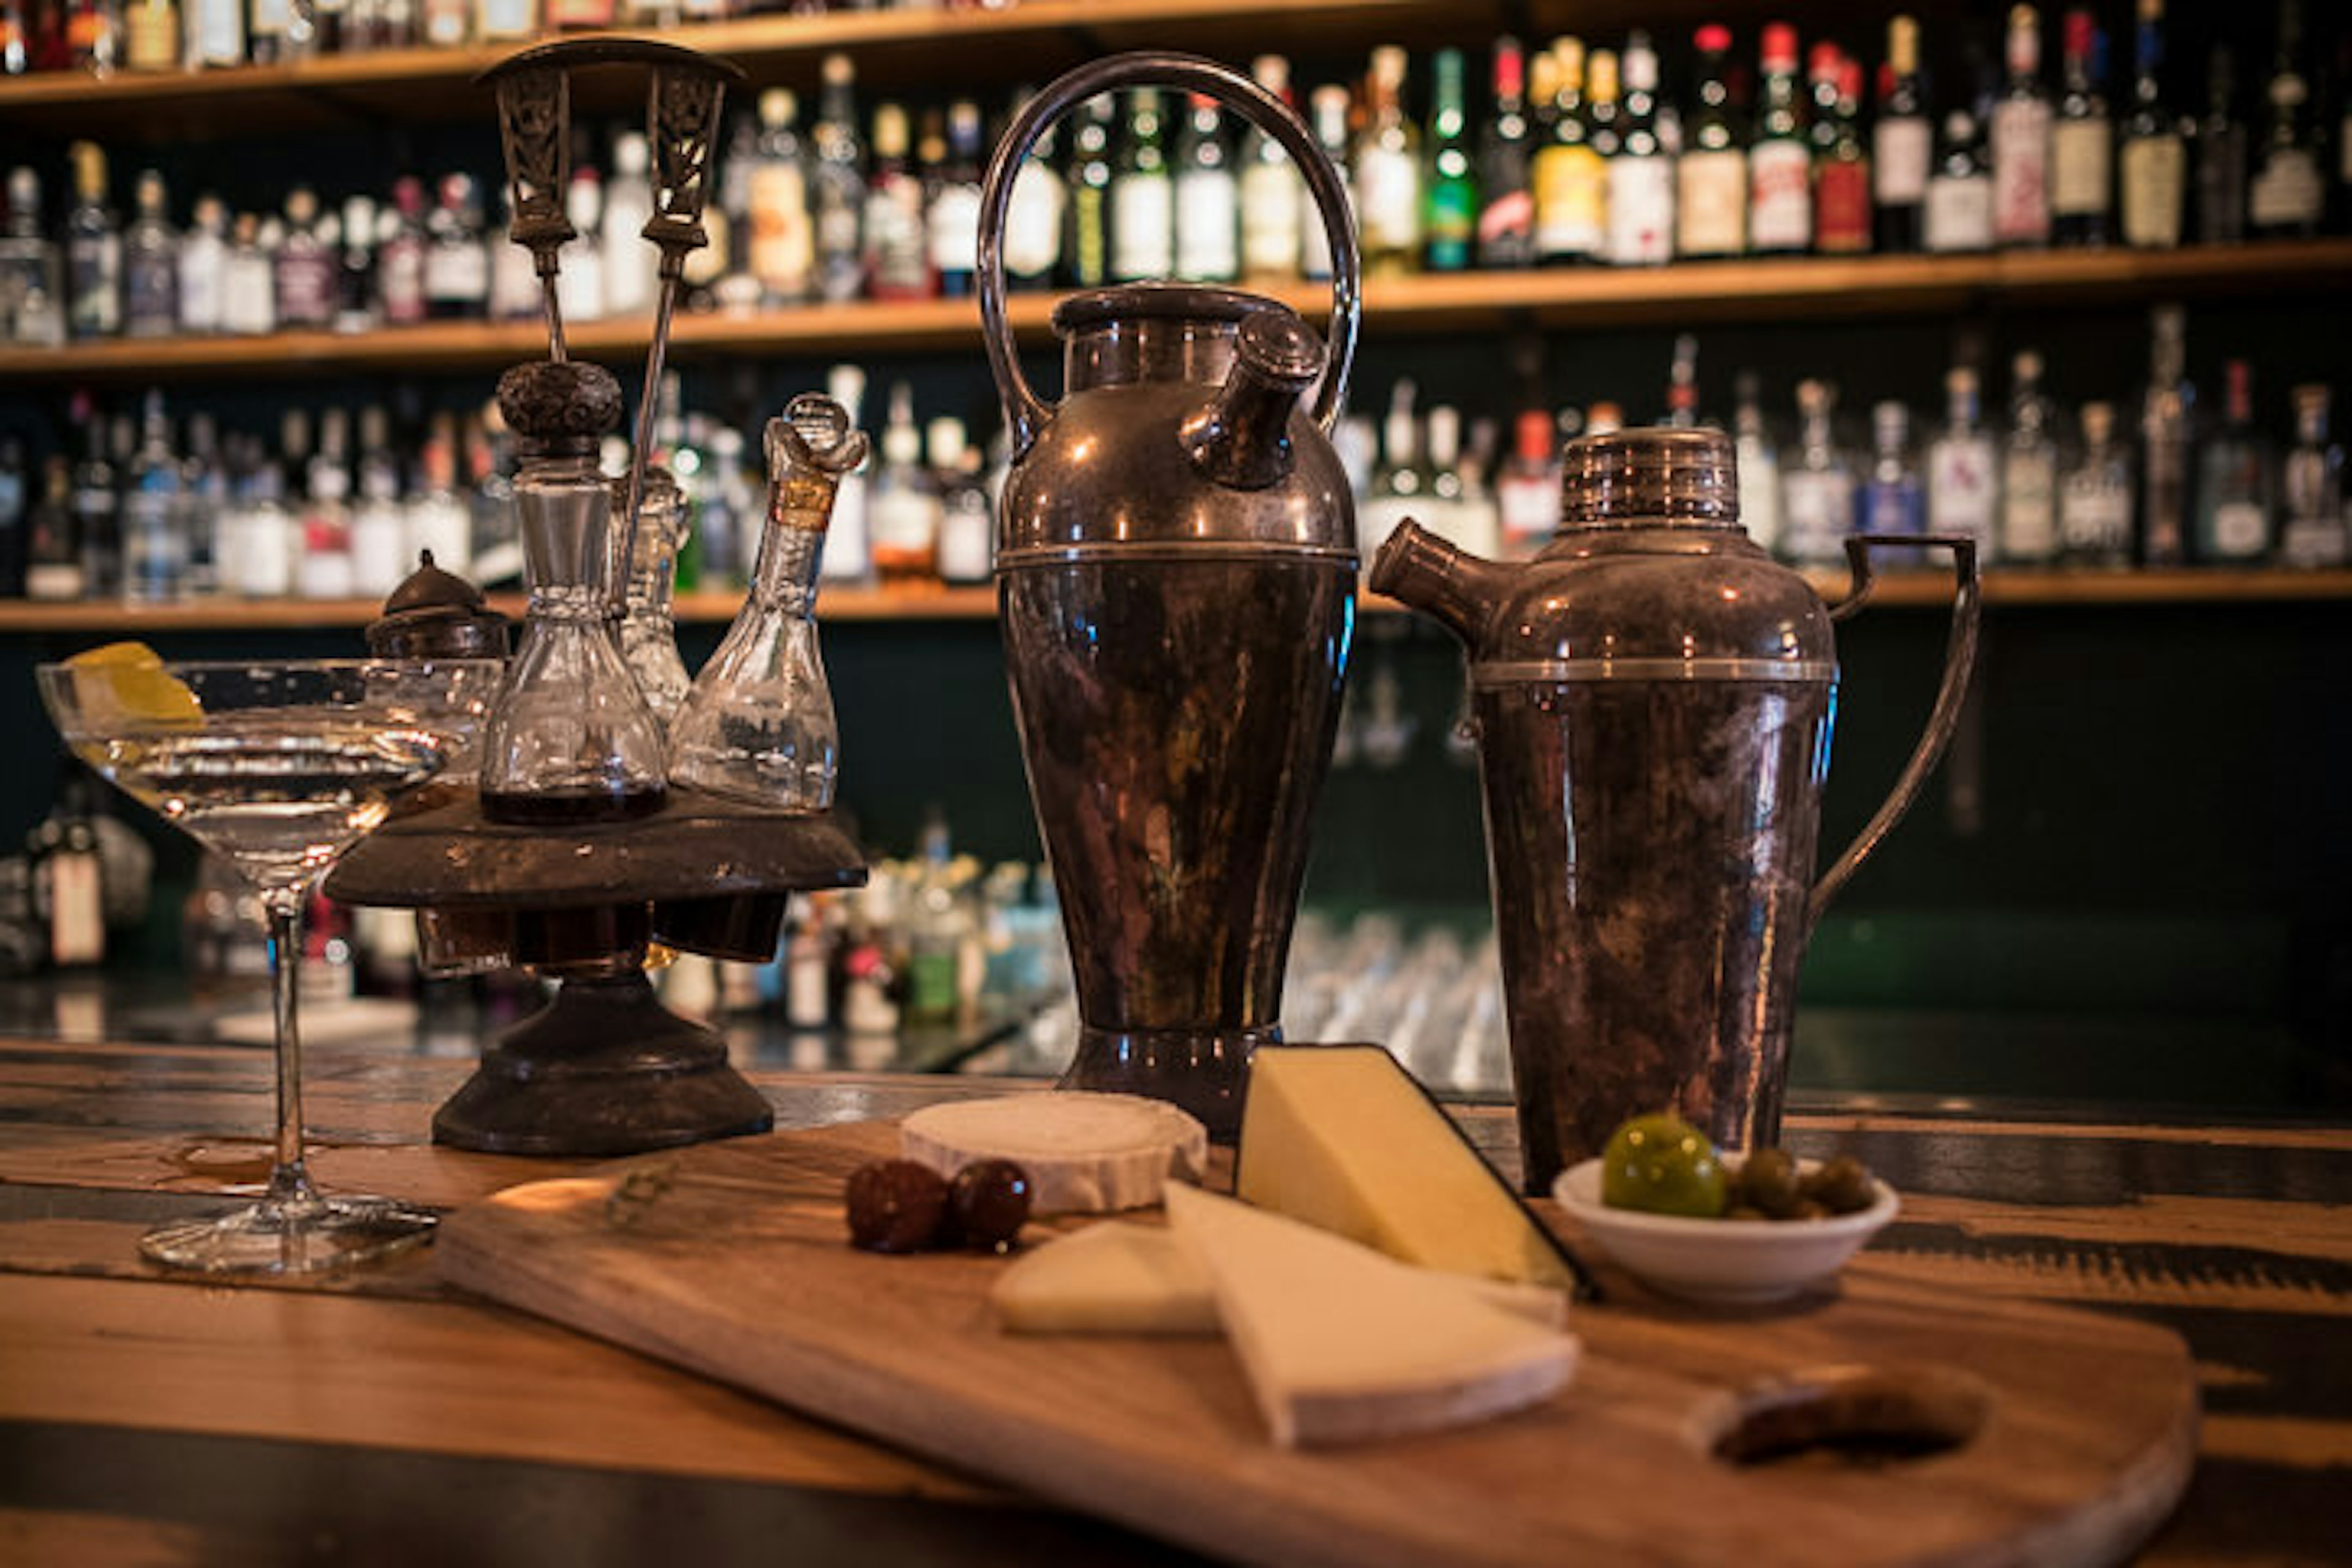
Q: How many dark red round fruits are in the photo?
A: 2